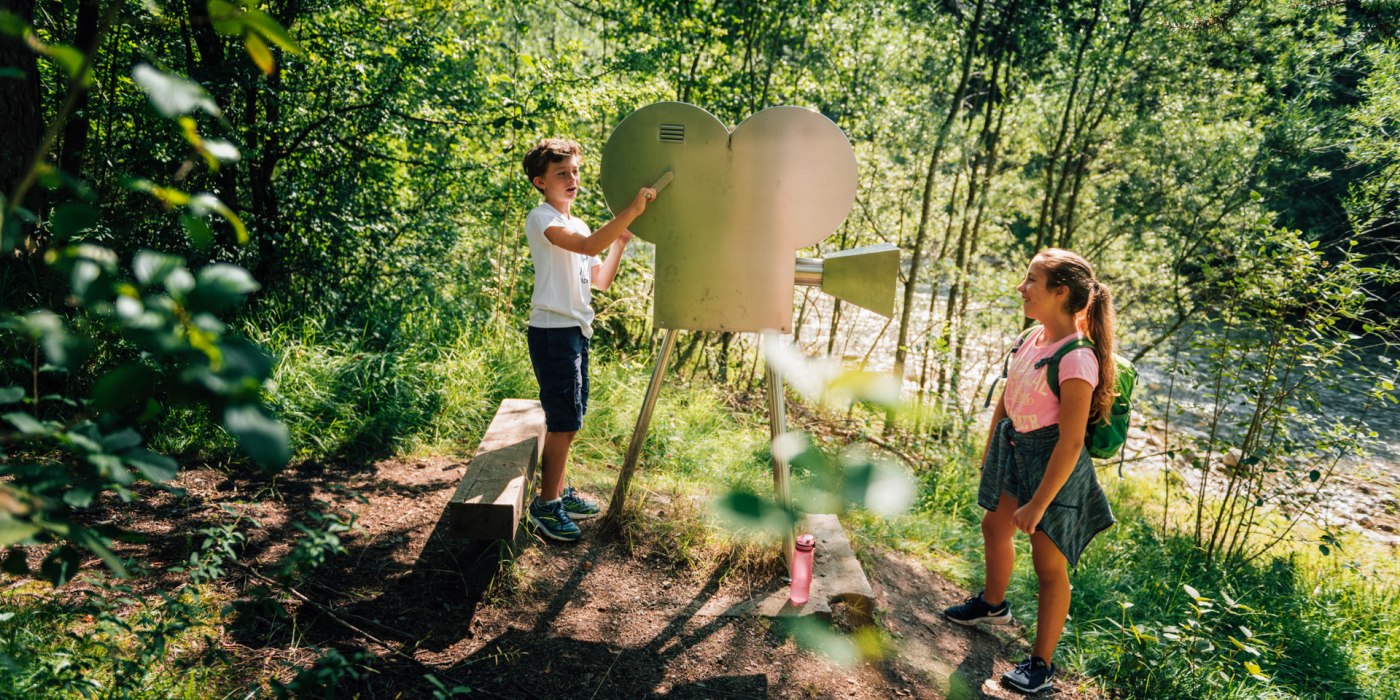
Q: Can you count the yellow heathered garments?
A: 0